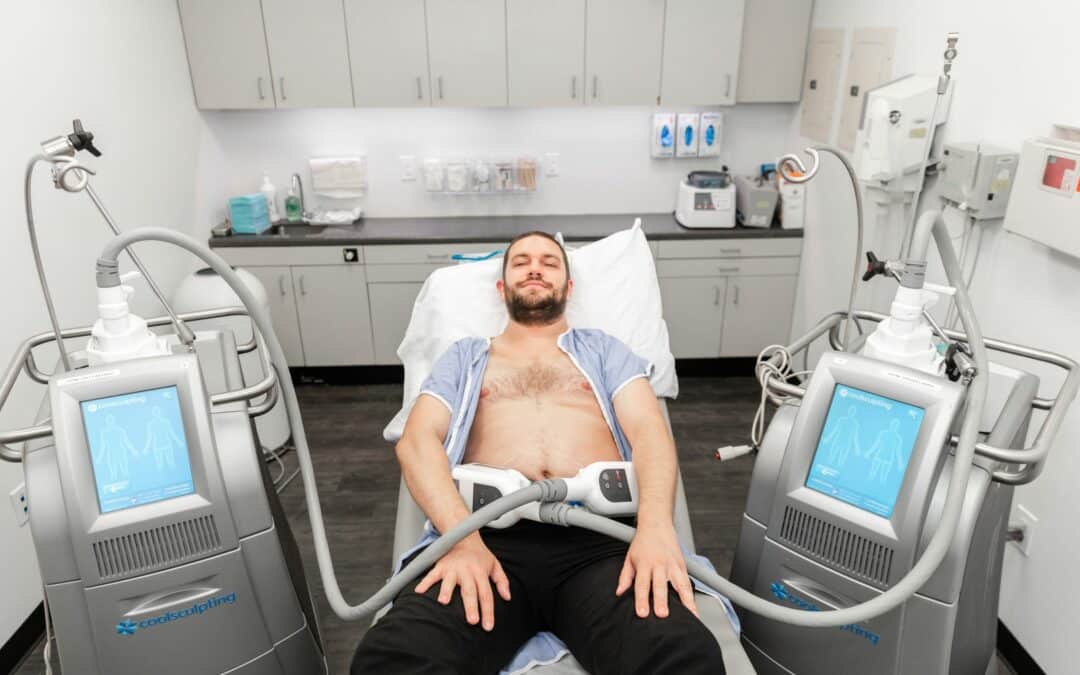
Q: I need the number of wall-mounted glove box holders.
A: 3